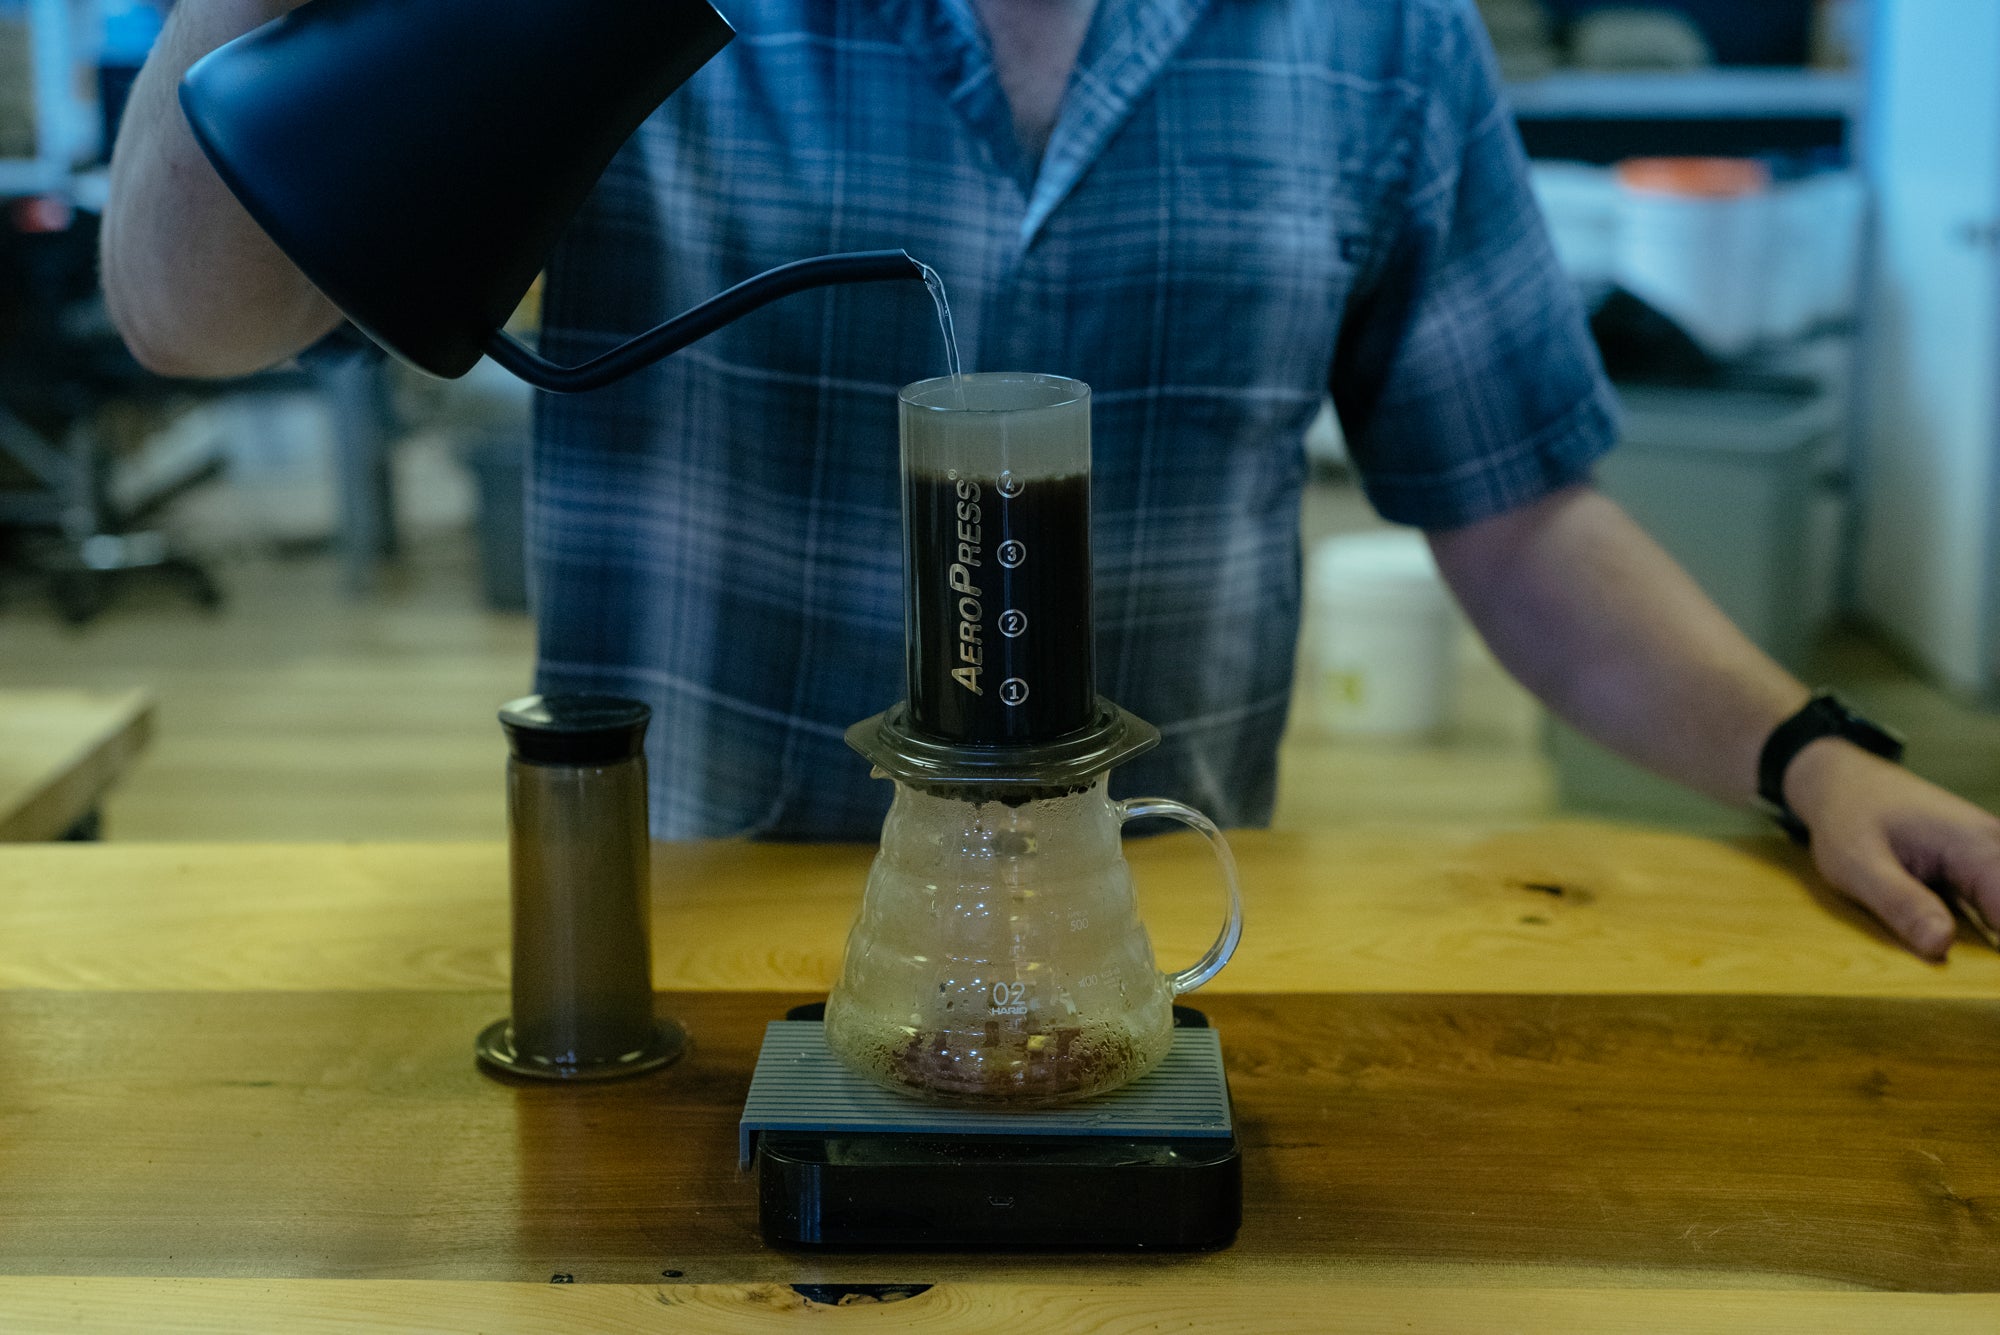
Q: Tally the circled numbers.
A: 4